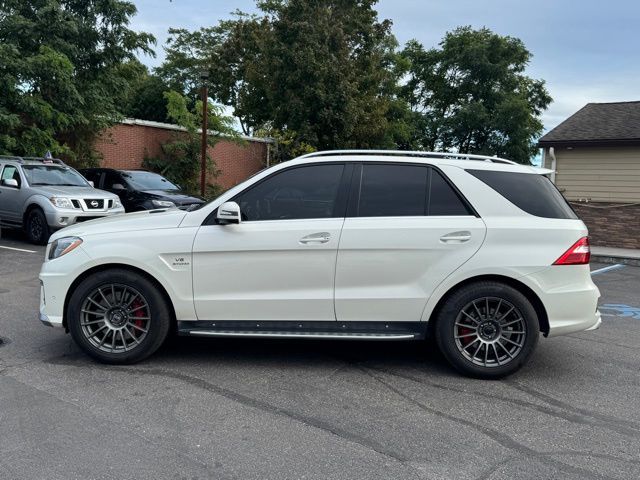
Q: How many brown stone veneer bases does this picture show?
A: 1